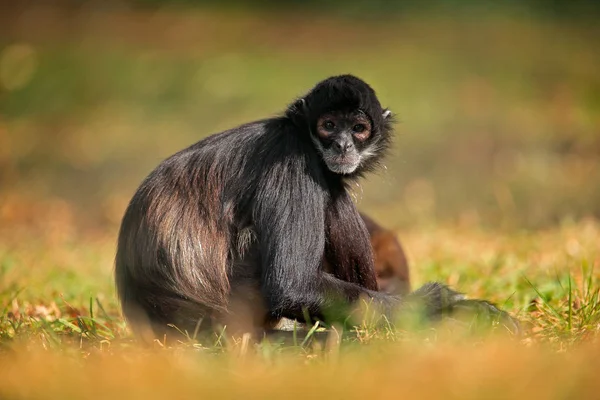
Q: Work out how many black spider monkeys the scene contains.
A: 1